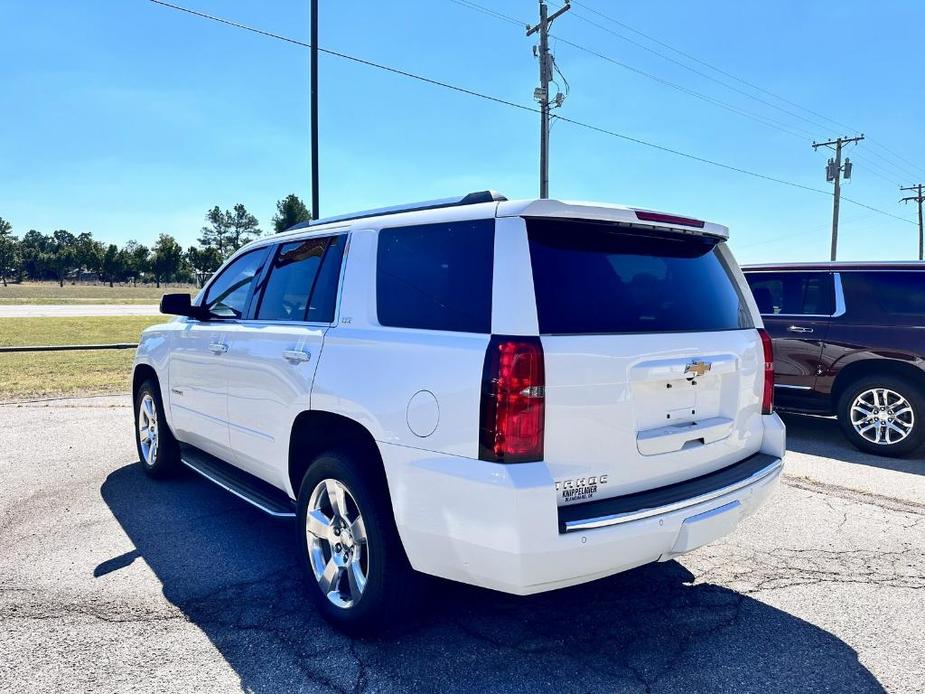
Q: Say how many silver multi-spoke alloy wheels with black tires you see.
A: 3